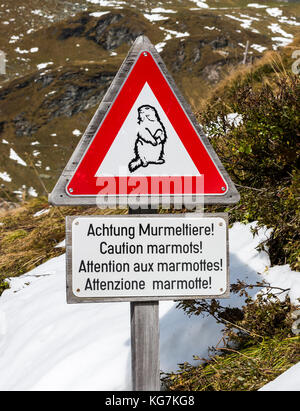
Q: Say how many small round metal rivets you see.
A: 7